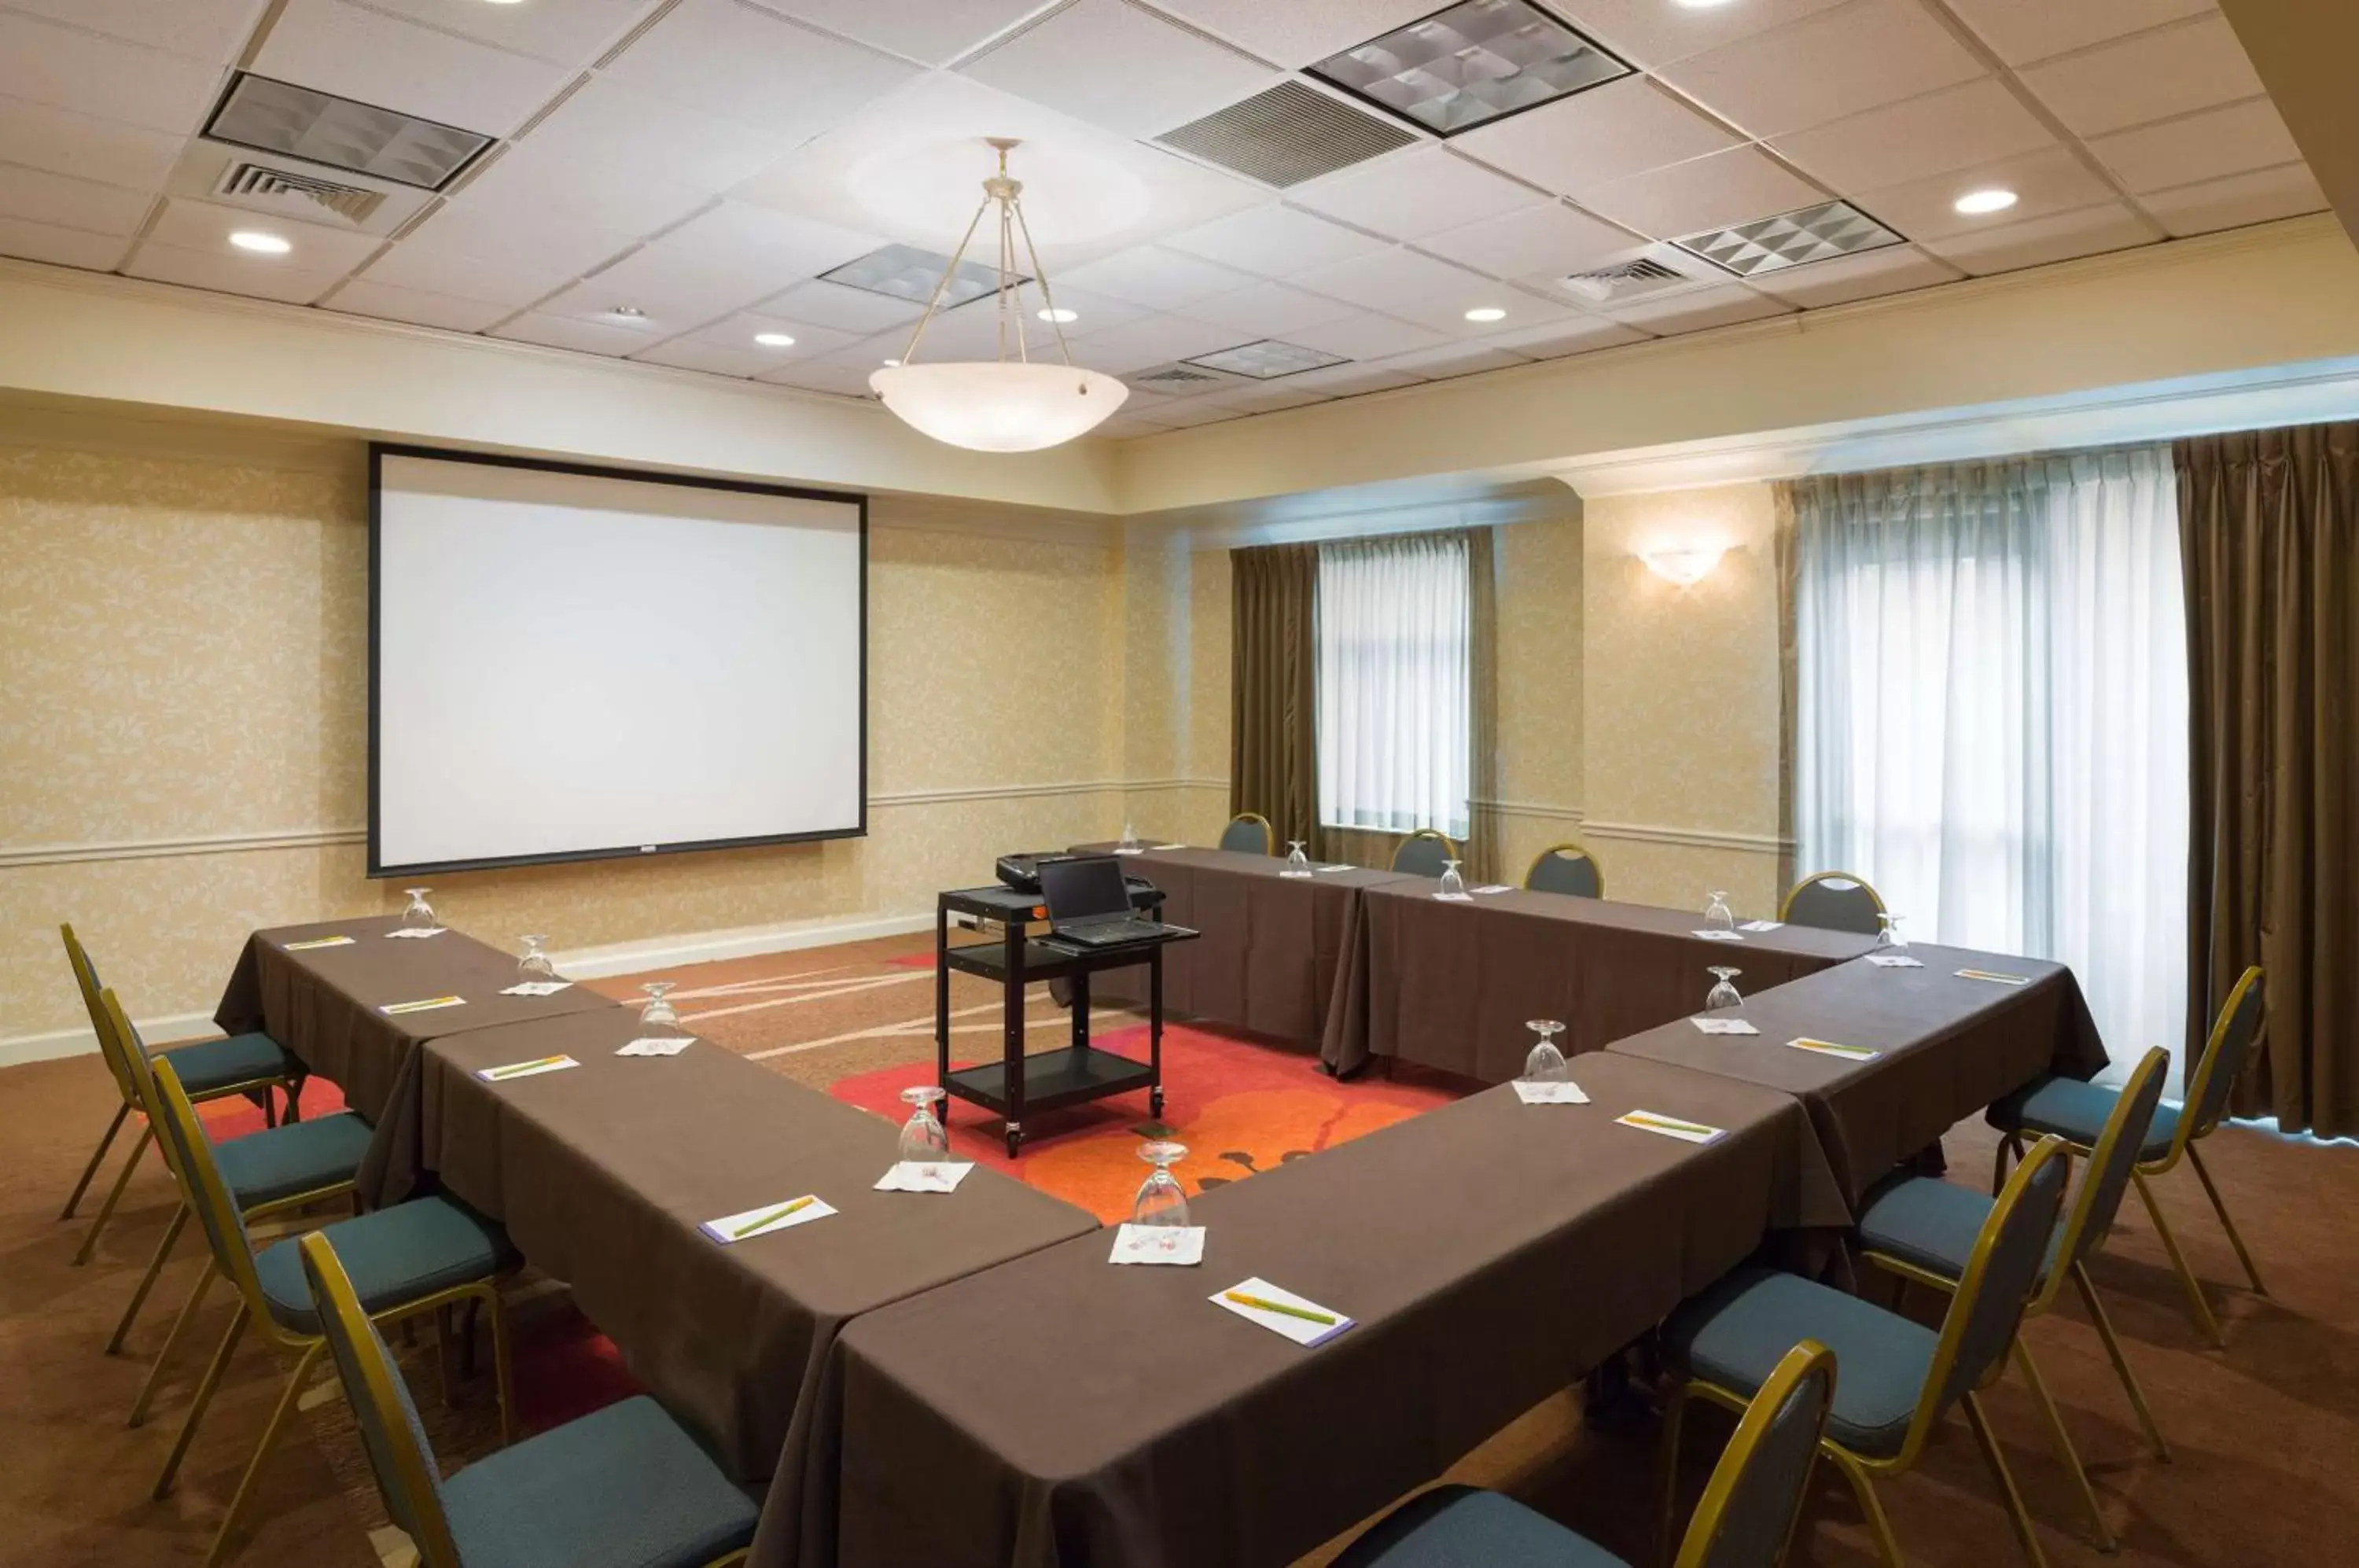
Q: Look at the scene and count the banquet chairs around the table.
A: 12